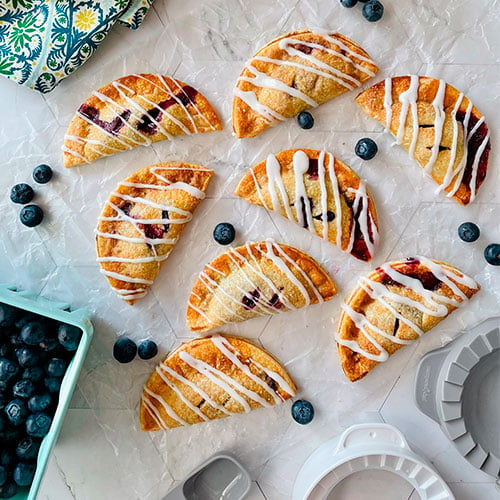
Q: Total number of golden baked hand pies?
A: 8